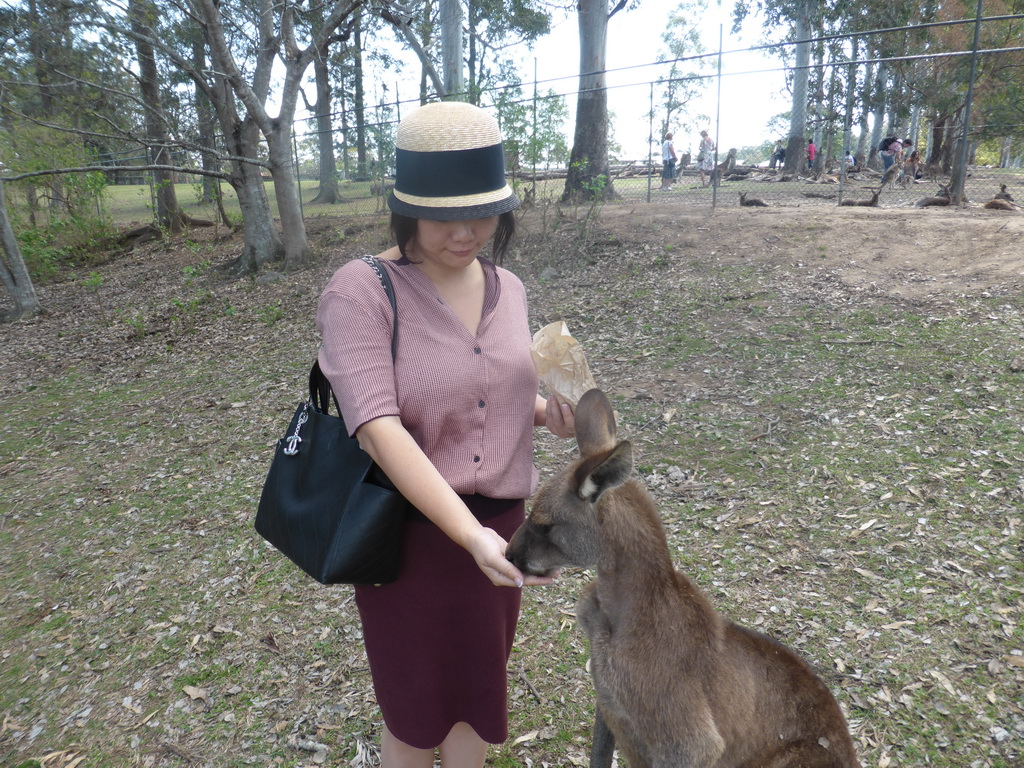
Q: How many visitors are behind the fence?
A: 7